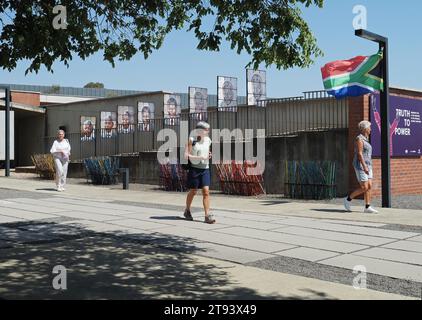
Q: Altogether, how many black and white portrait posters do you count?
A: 8